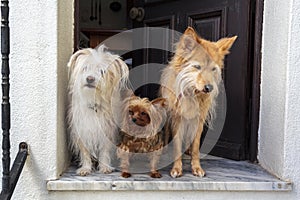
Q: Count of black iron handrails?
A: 1